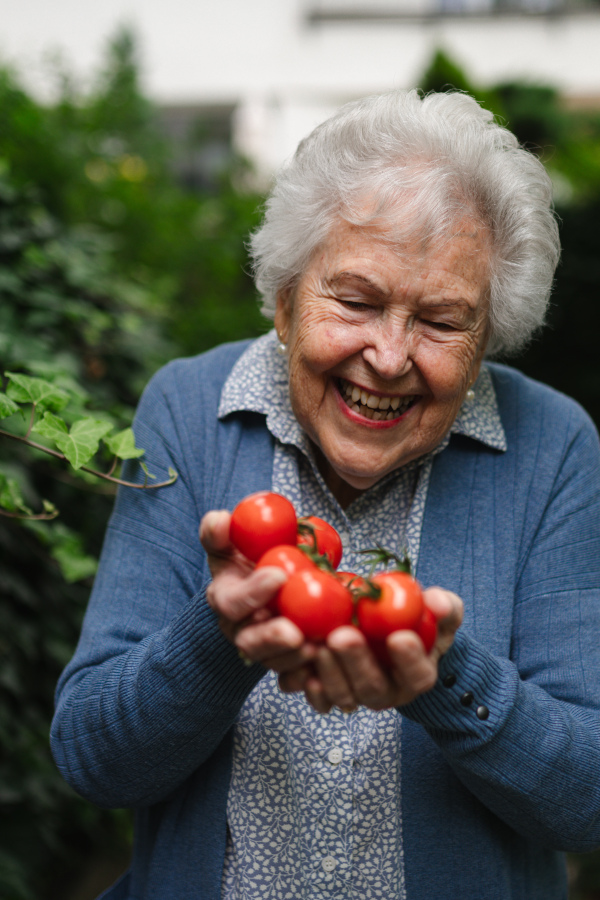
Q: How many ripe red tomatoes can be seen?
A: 7